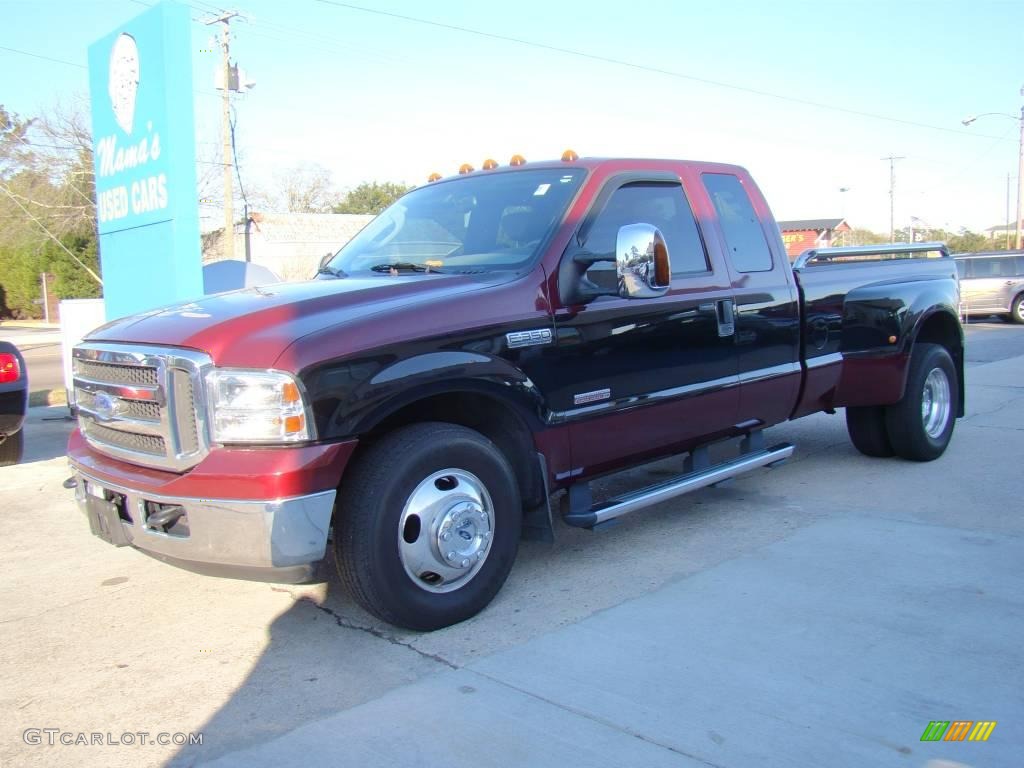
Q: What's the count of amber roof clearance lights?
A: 5